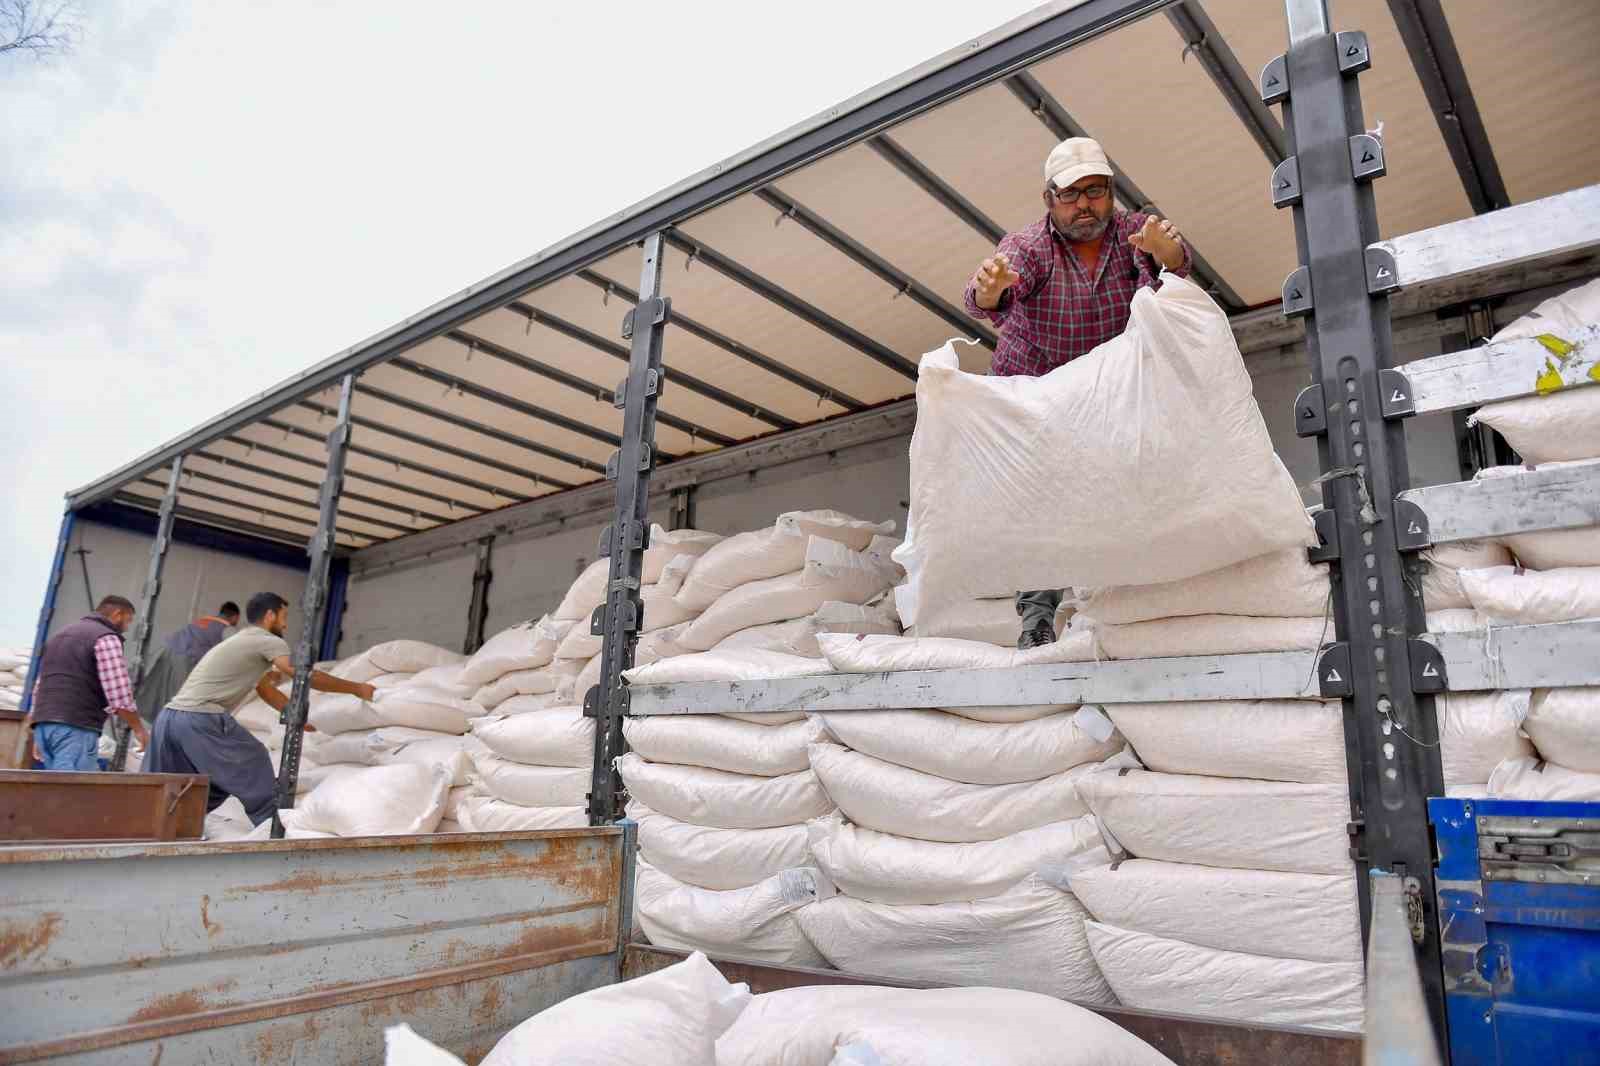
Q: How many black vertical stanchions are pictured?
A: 4